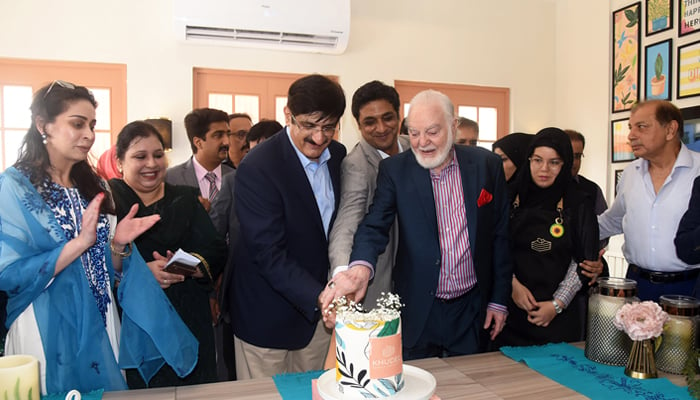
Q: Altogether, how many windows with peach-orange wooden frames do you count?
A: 3